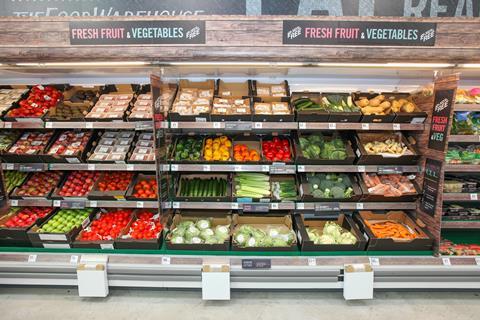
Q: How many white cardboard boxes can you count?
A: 3